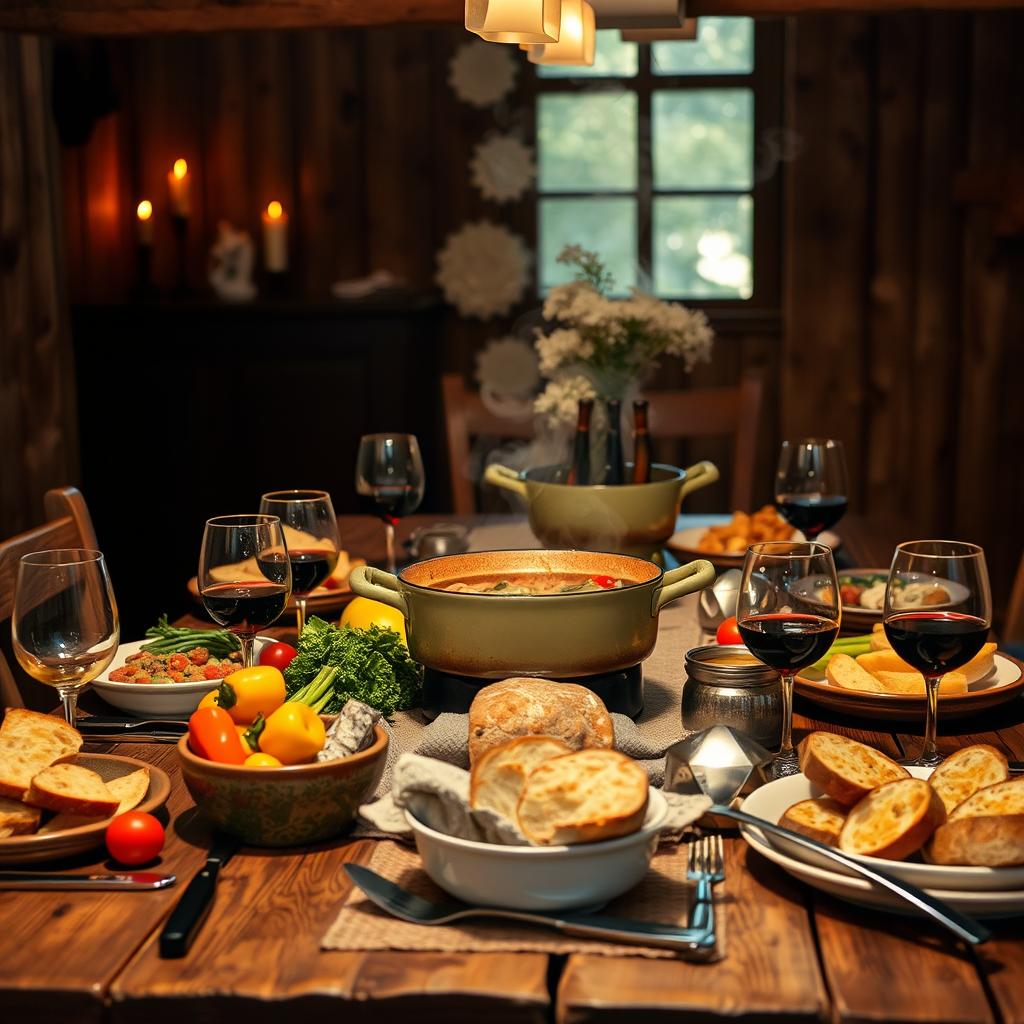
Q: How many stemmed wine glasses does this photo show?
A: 7